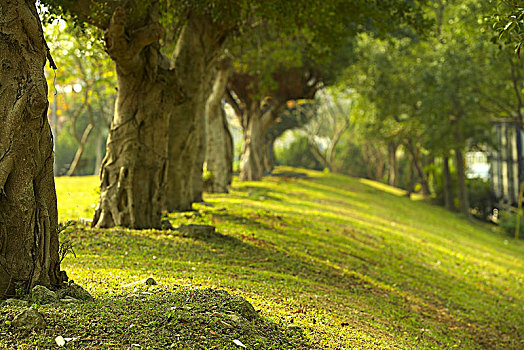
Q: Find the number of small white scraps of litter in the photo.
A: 2